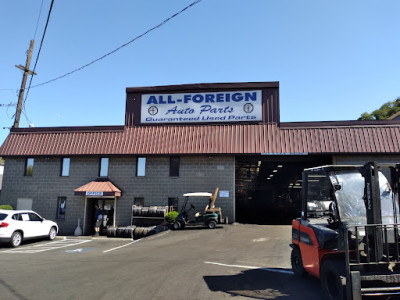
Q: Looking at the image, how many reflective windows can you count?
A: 4